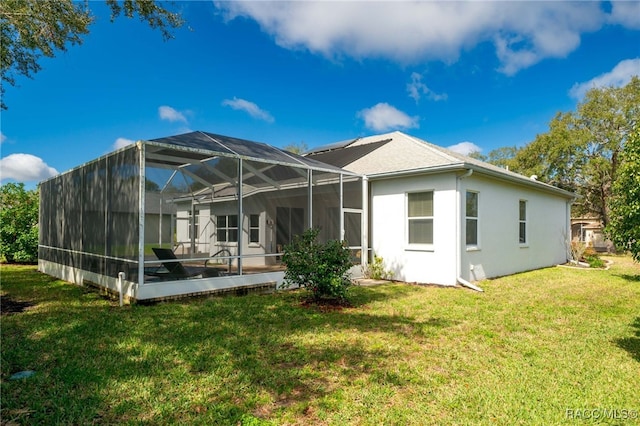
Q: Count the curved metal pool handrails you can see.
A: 2